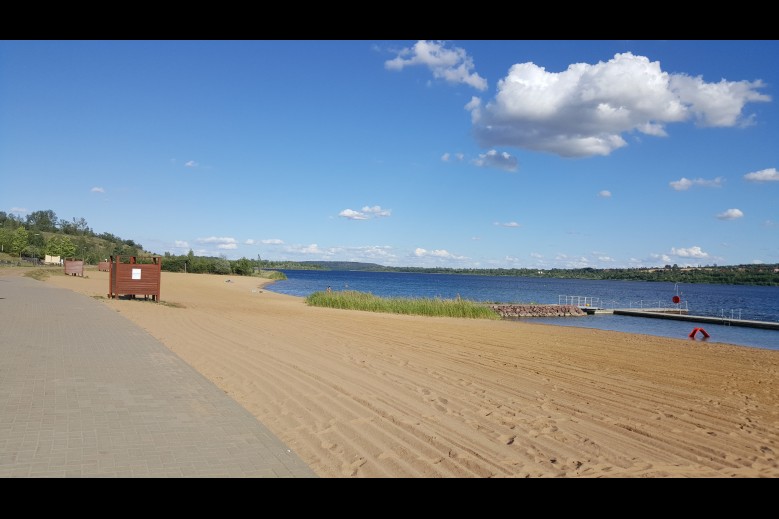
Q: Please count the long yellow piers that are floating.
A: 0